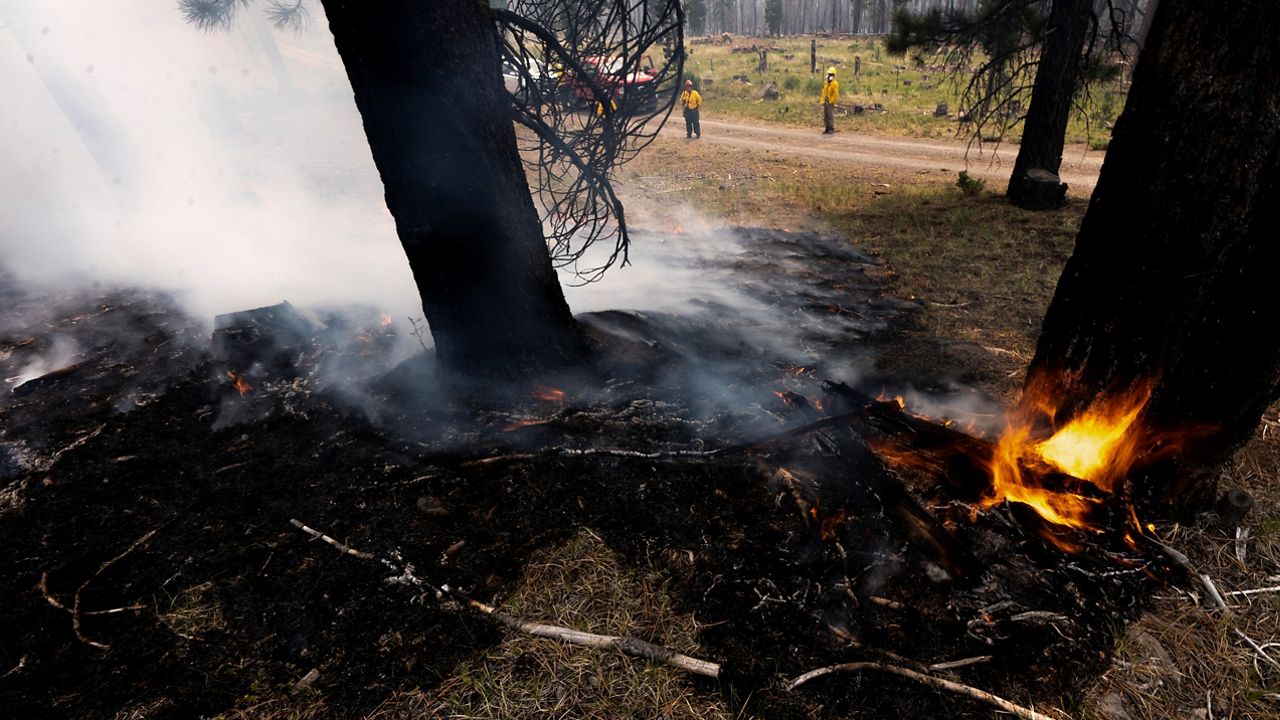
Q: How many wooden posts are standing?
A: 3